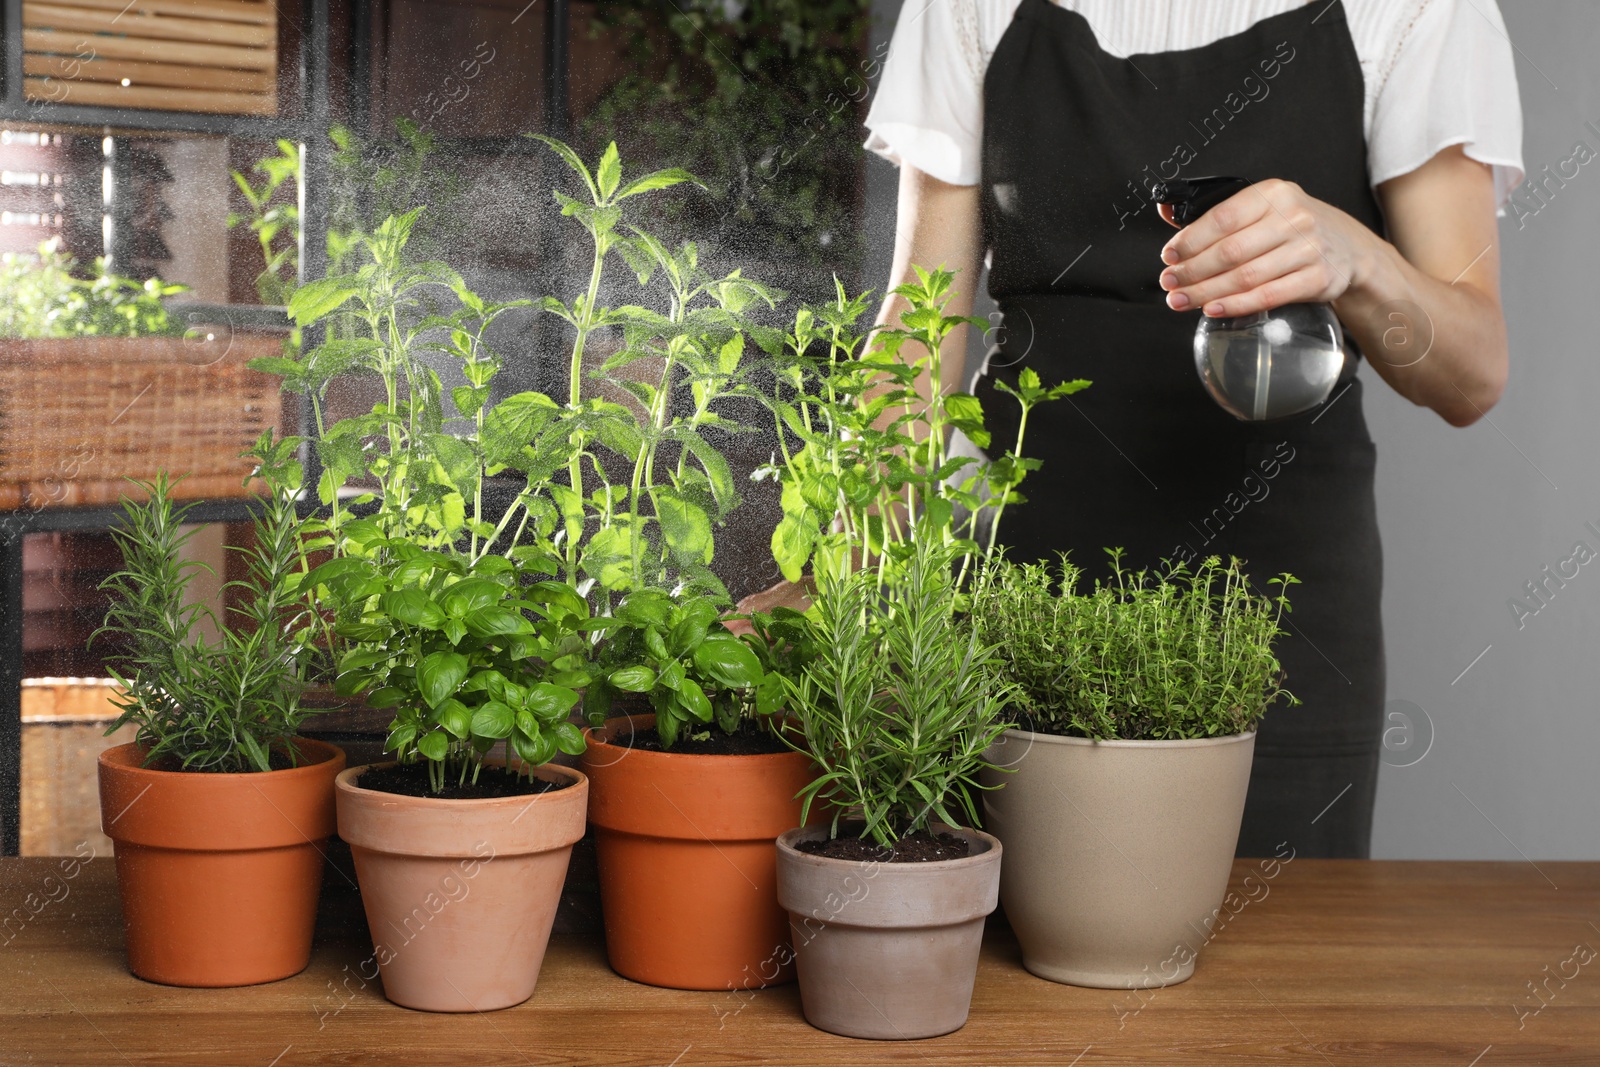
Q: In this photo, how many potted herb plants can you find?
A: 5